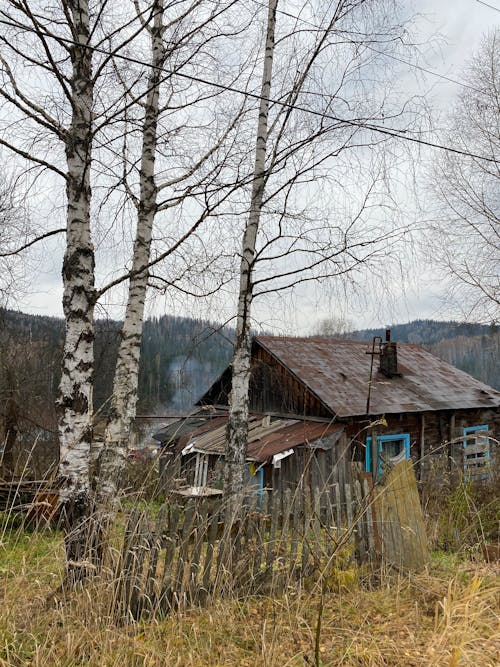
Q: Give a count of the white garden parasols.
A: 0